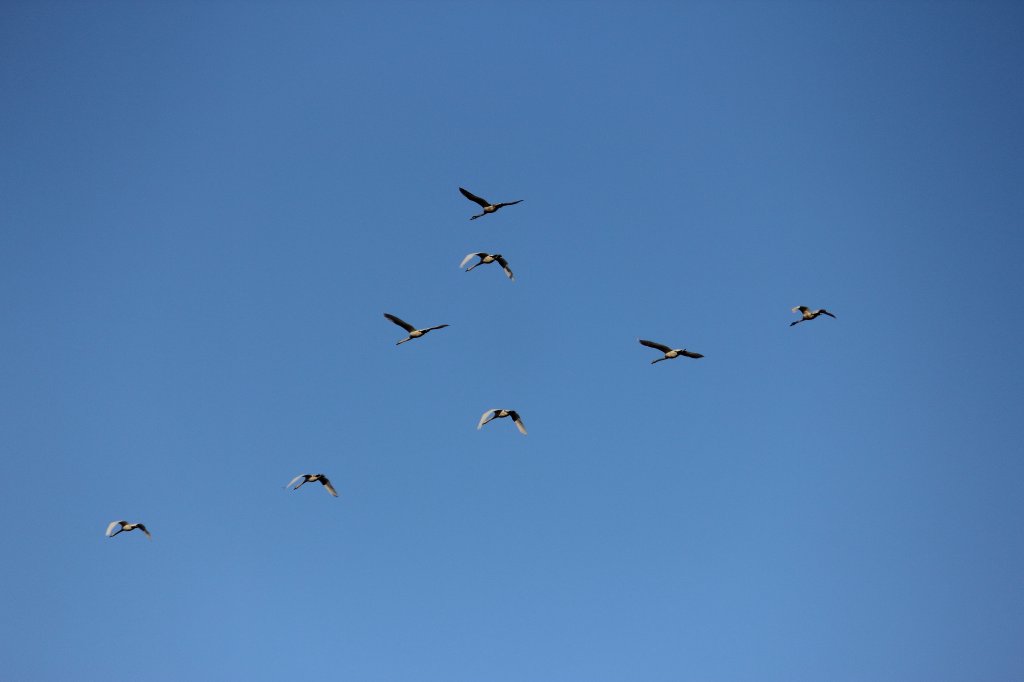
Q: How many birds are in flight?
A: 8